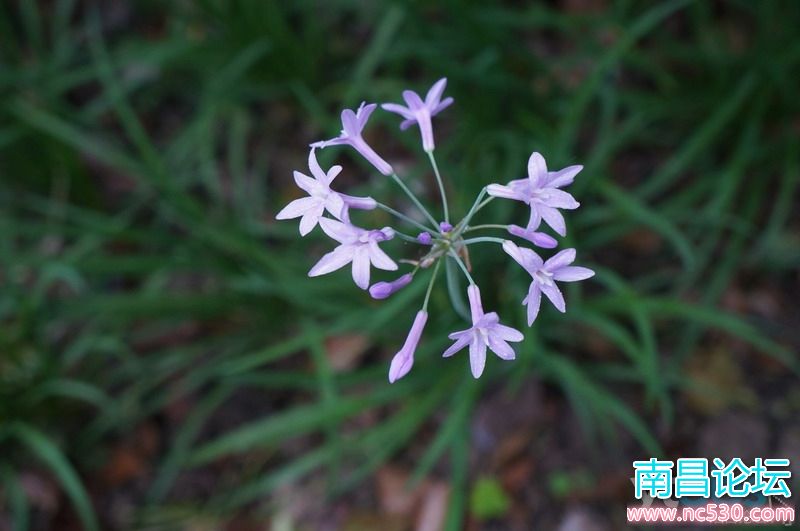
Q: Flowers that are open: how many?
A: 7